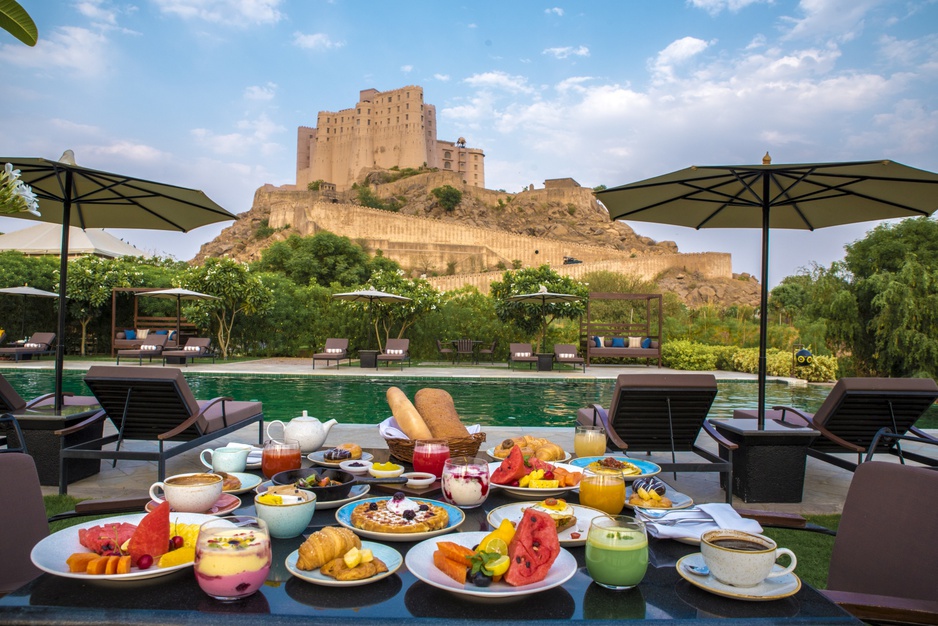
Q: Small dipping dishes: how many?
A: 3